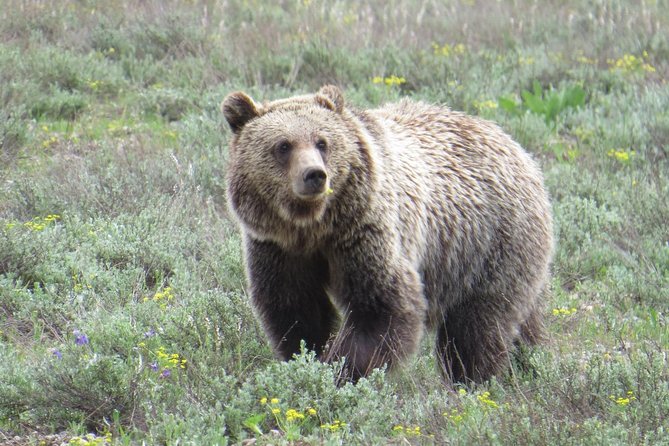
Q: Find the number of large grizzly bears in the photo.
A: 1